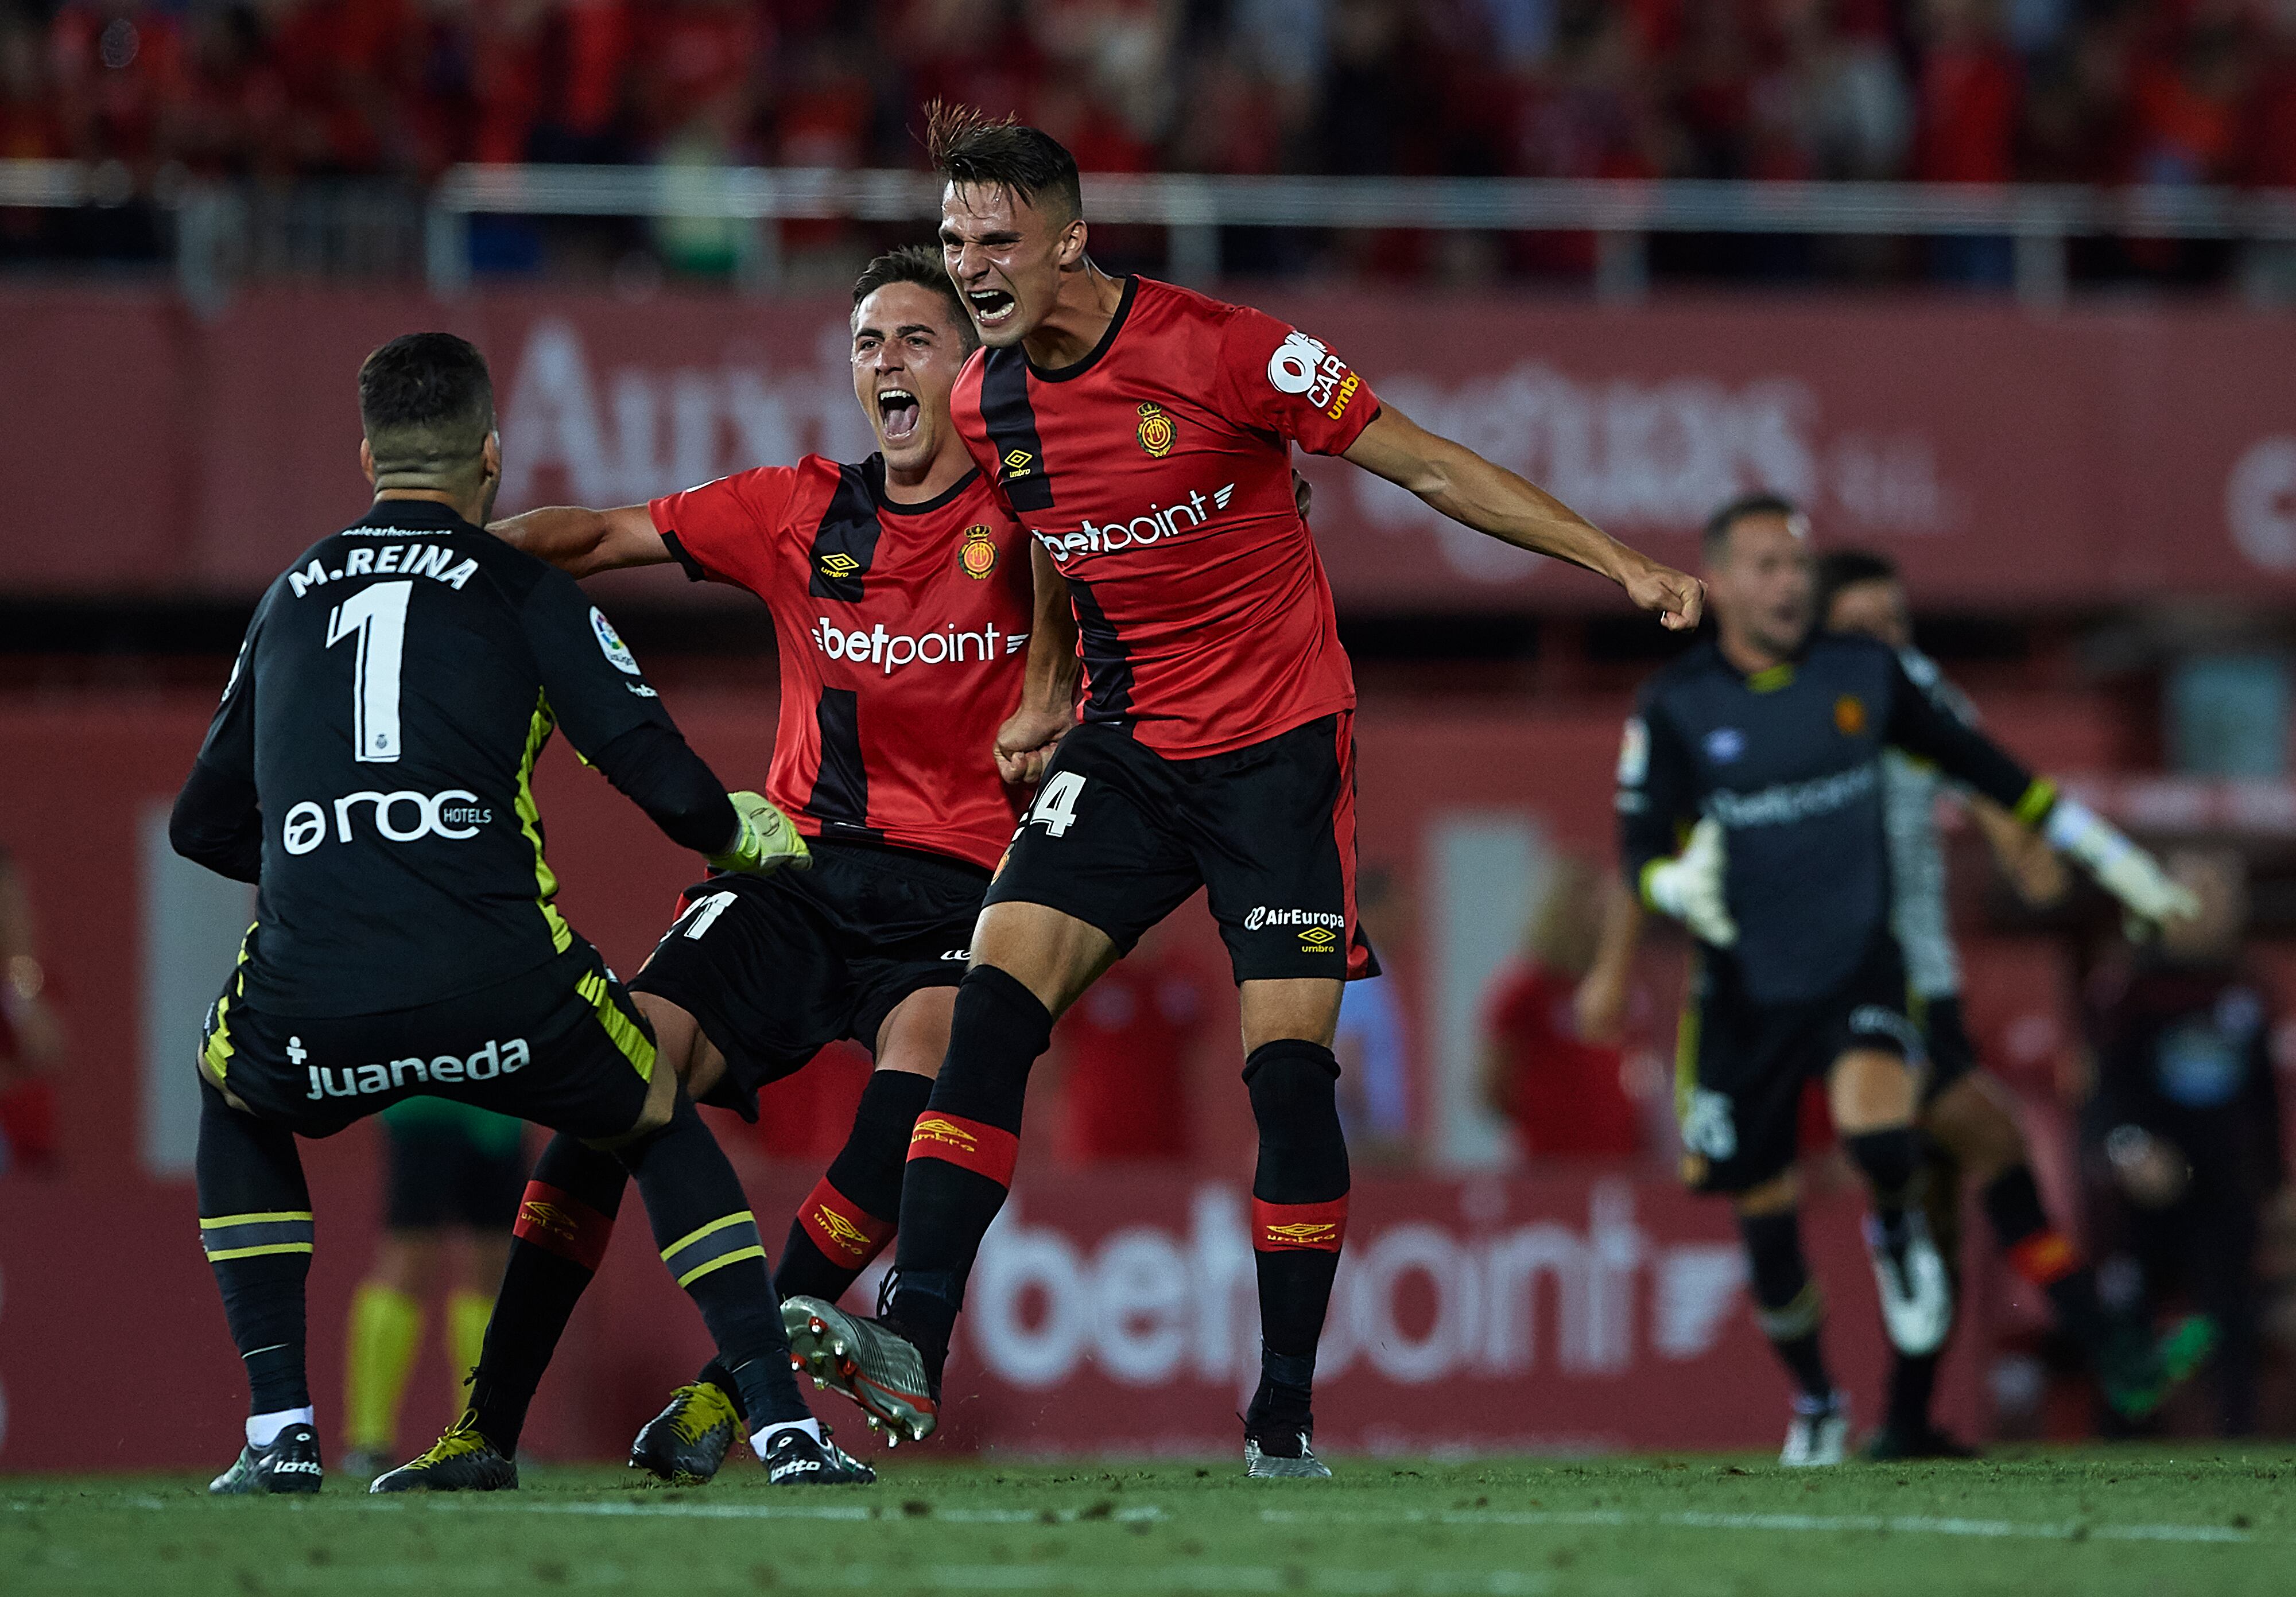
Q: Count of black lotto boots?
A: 2